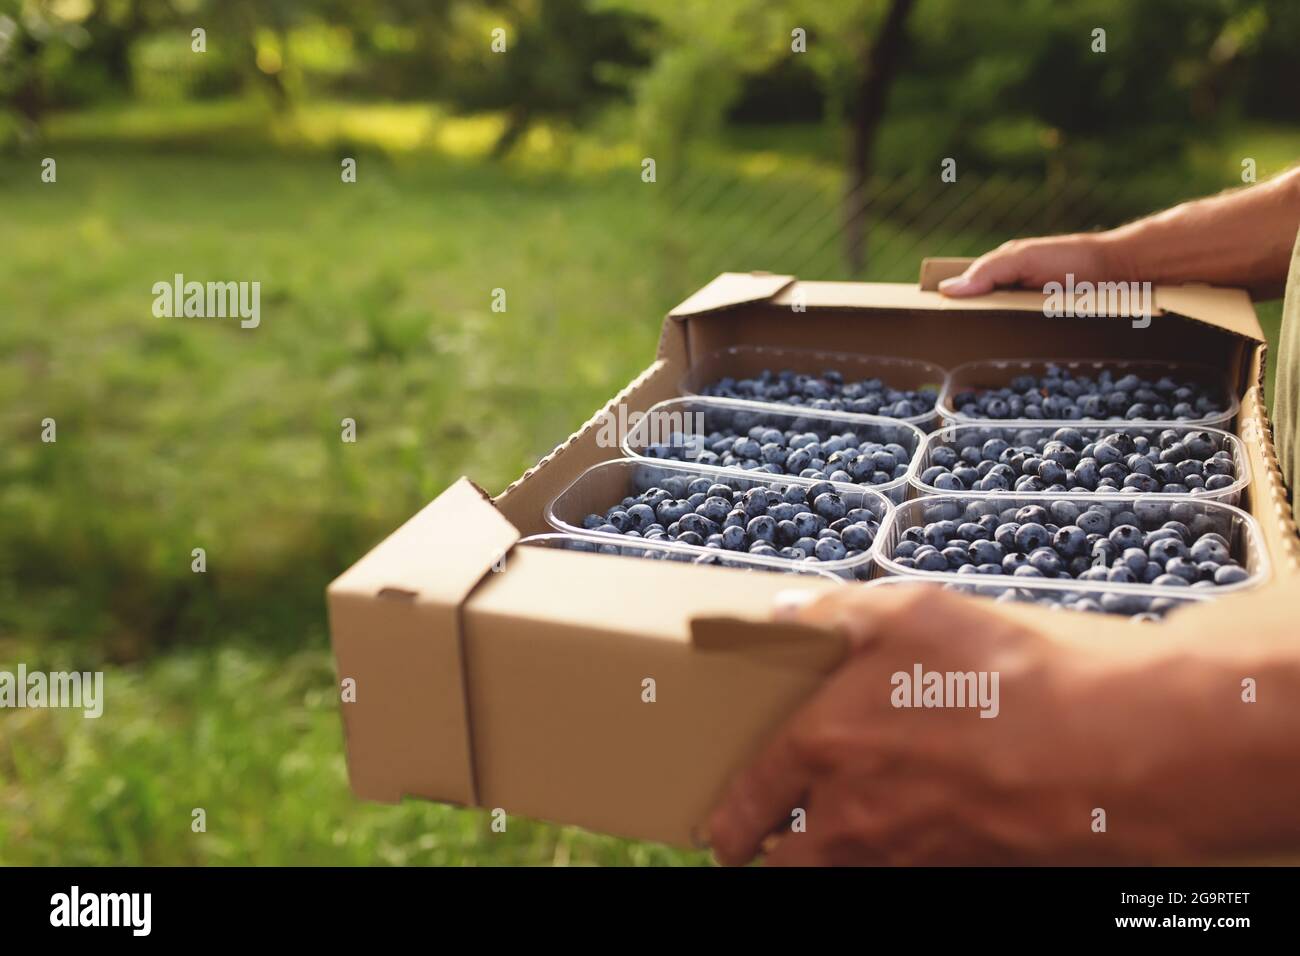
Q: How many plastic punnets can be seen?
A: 8